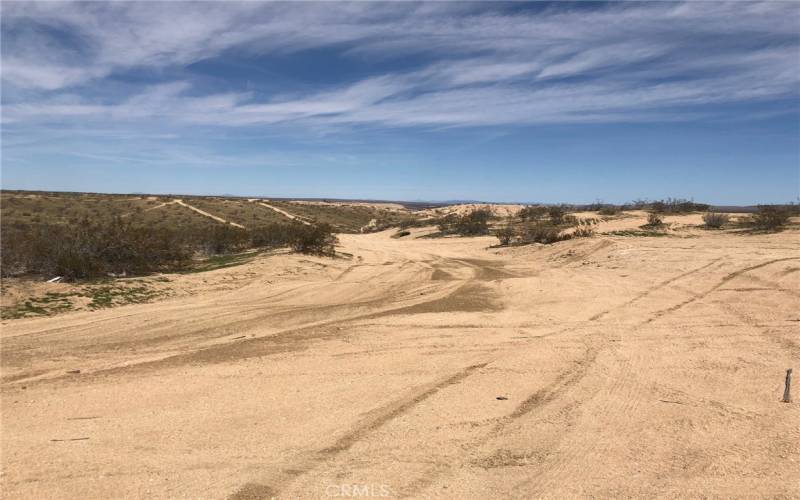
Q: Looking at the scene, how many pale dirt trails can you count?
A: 2